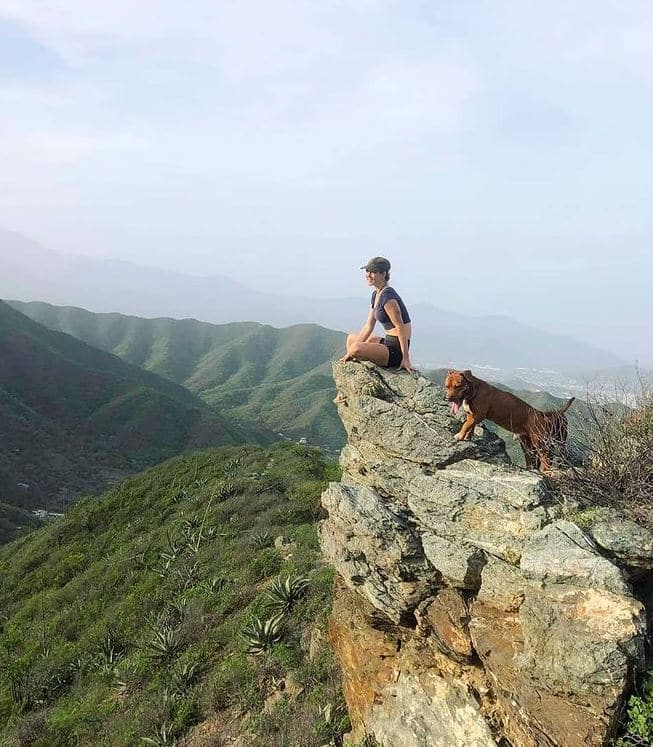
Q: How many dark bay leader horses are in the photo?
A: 0